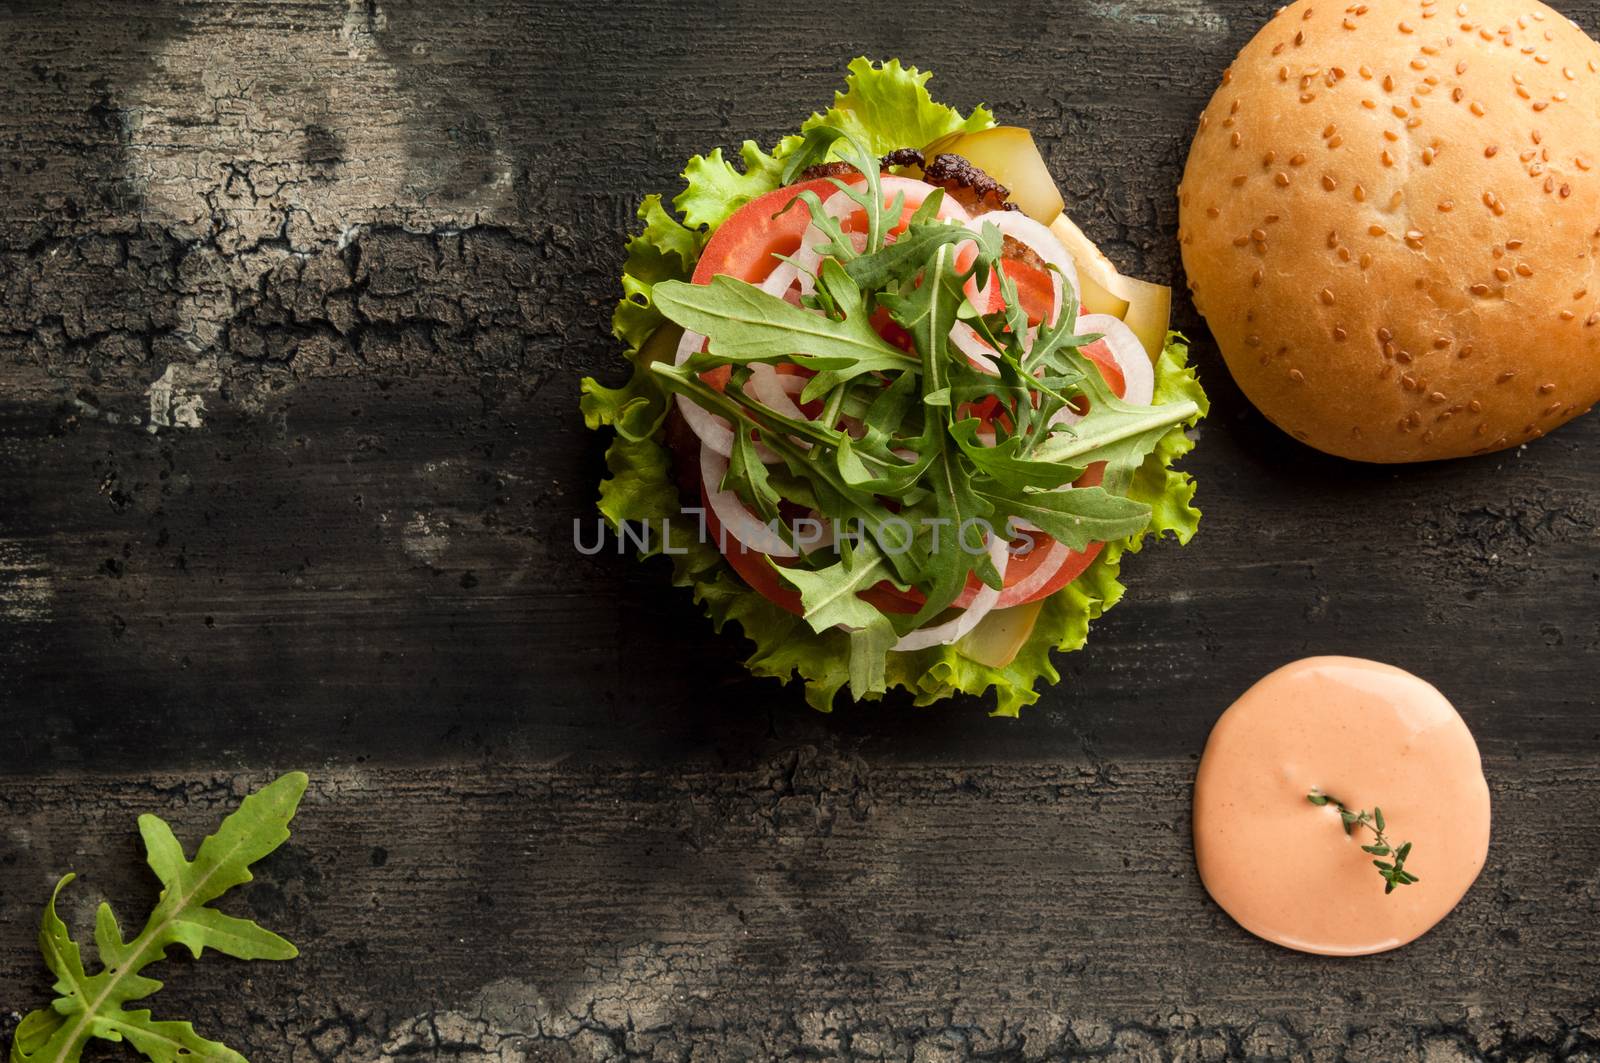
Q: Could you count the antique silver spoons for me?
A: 0